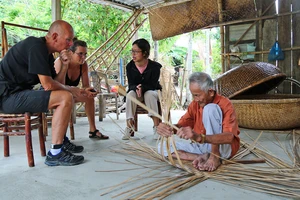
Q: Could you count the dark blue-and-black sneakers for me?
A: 2